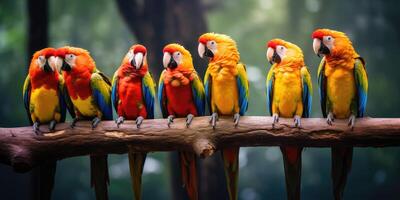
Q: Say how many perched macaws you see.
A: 7